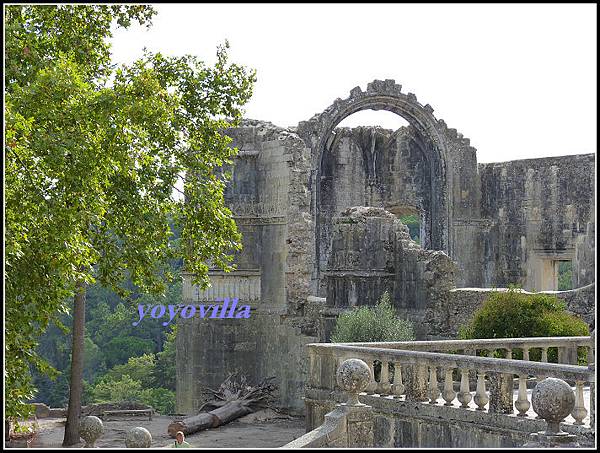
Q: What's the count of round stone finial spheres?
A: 4